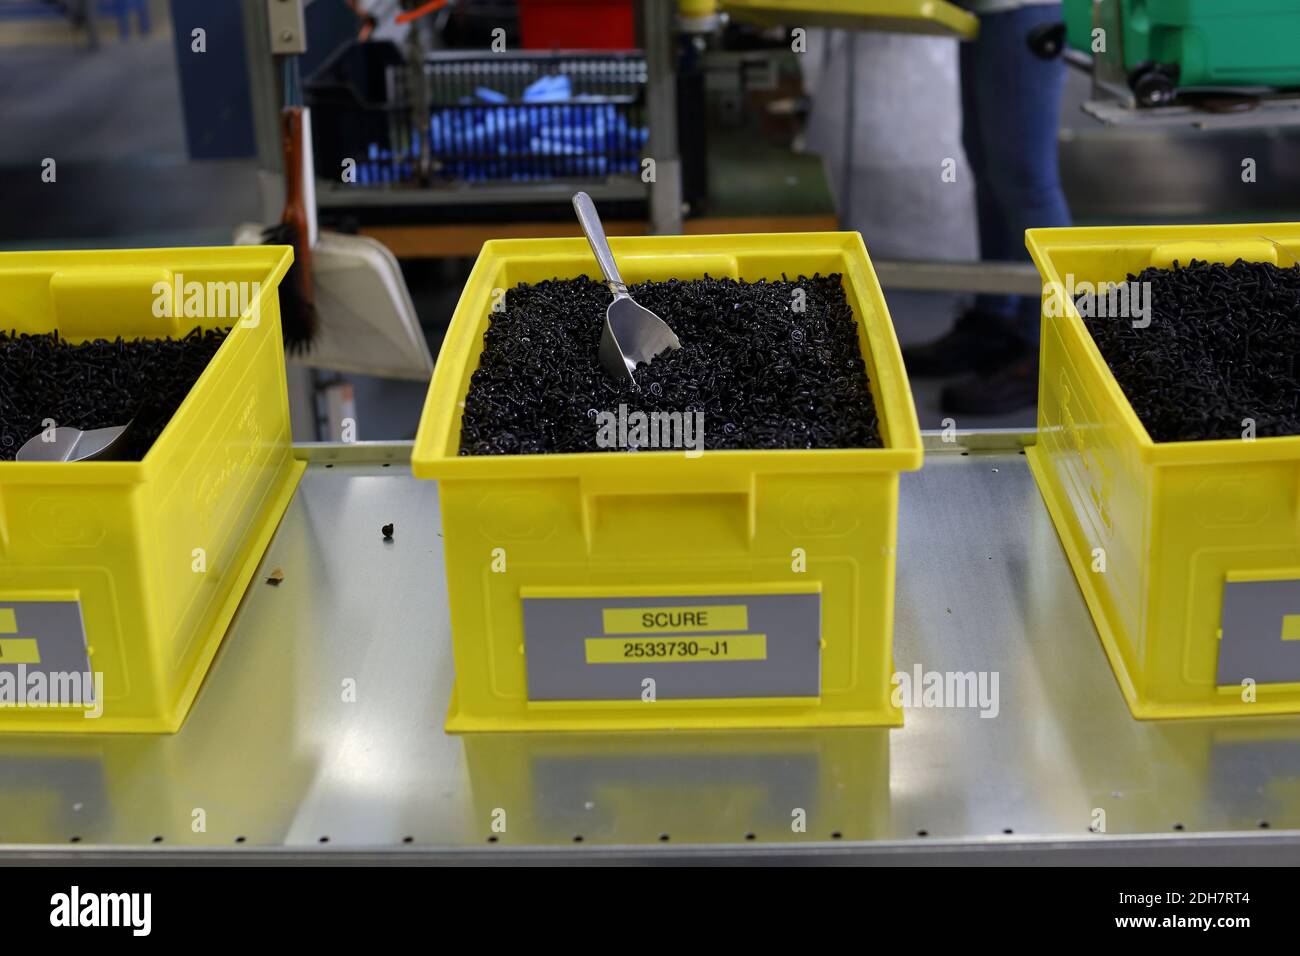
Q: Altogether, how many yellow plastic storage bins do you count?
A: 3